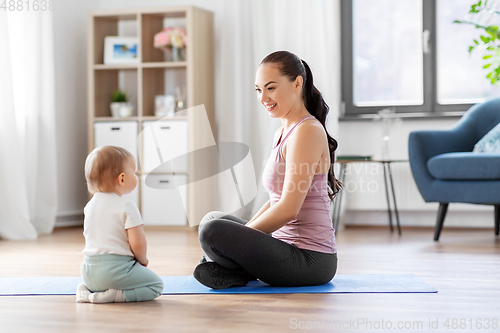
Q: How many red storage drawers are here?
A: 0